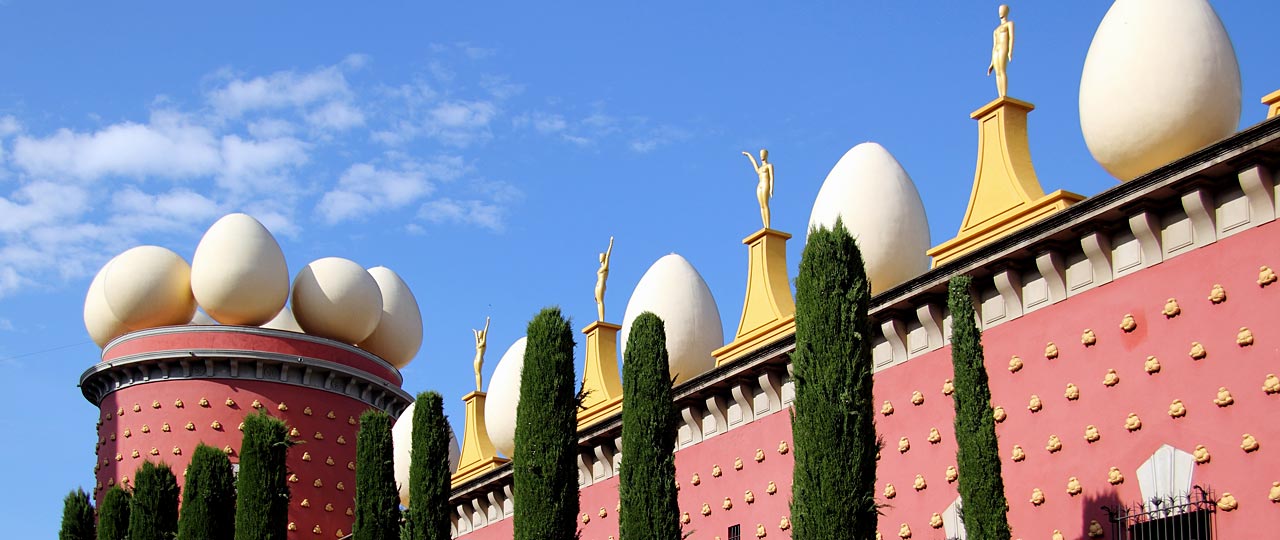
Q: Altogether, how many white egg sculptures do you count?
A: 12